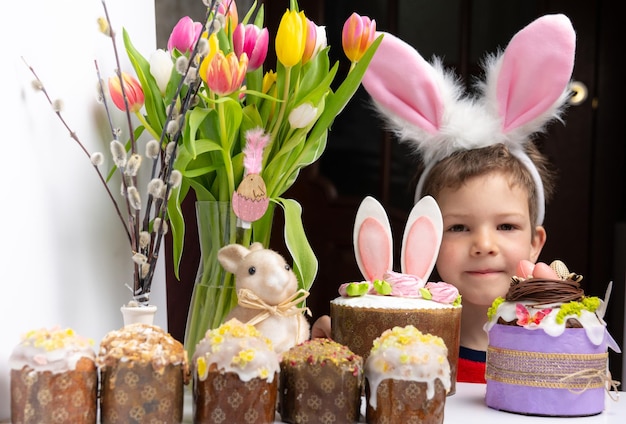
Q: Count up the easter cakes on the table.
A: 7